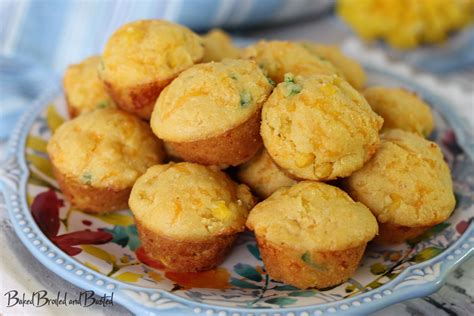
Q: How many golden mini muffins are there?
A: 13